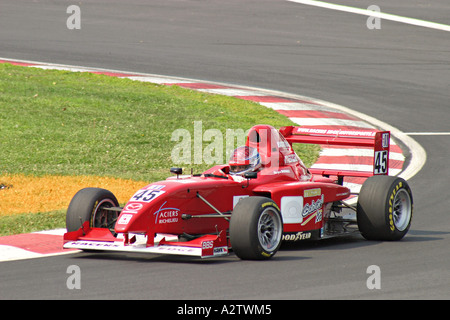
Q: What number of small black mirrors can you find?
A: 2